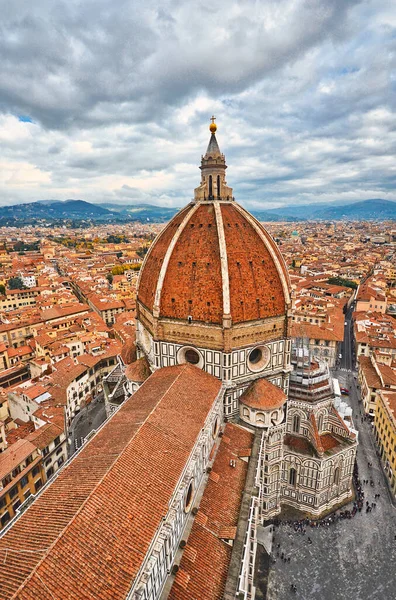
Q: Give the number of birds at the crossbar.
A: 0